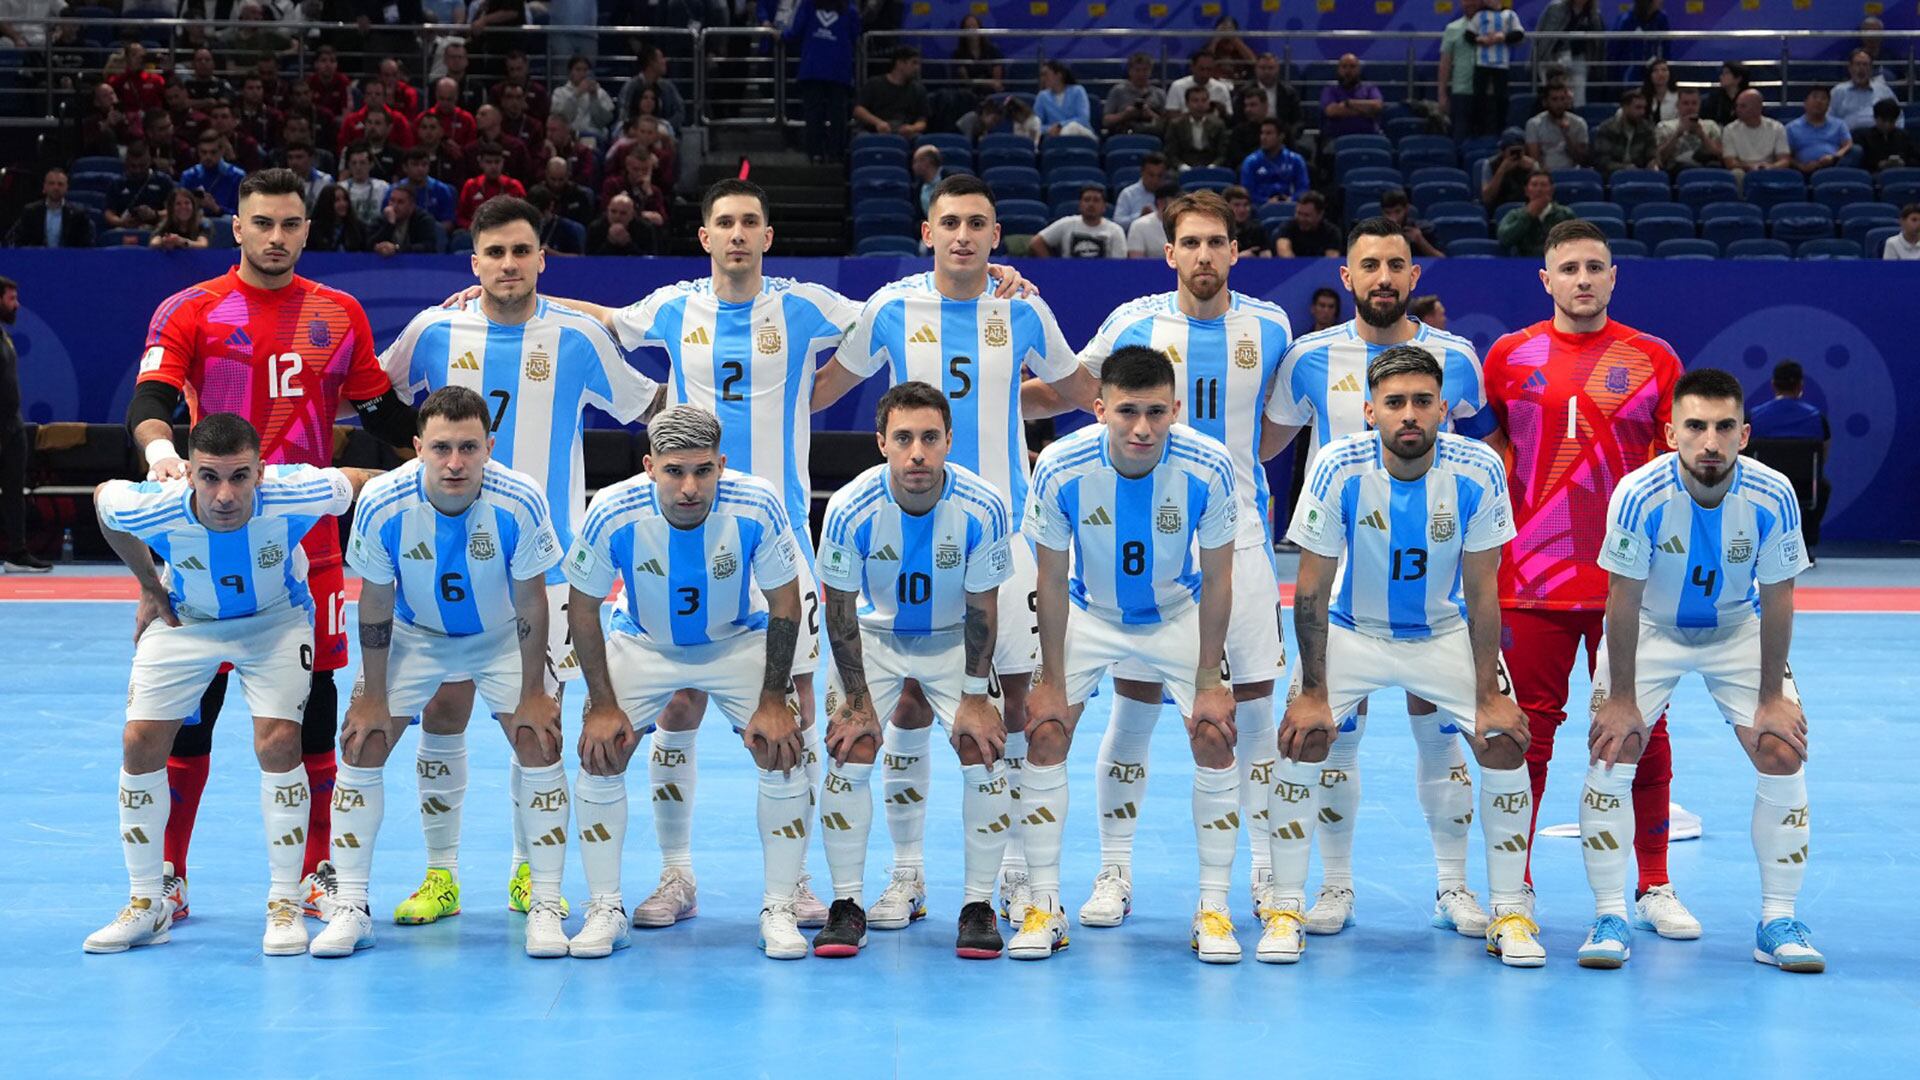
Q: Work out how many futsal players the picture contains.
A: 14